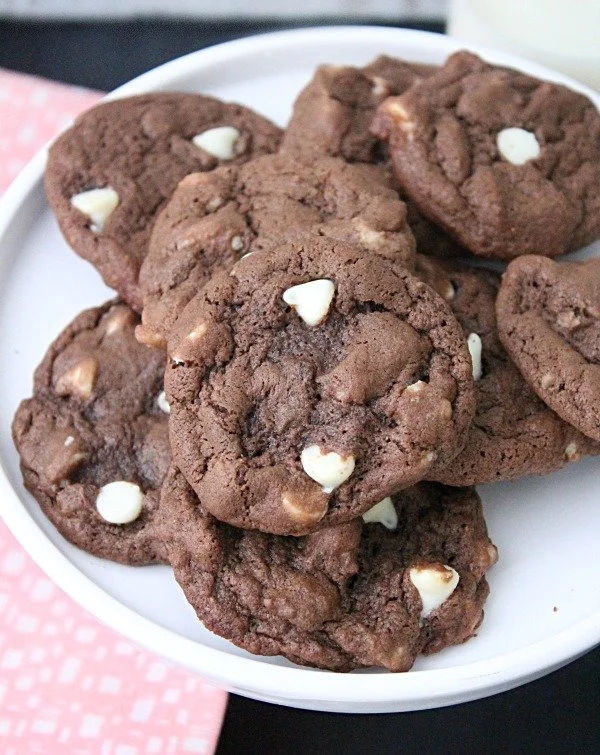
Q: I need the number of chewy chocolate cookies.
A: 9